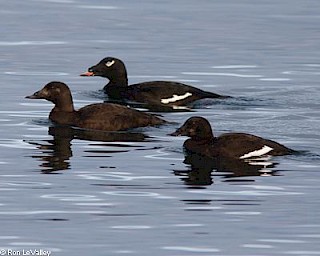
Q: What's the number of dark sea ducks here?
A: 3